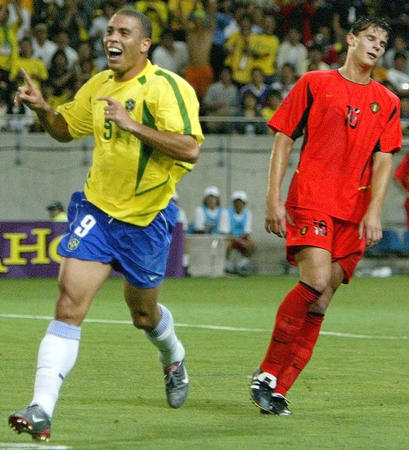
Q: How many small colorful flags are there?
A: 0